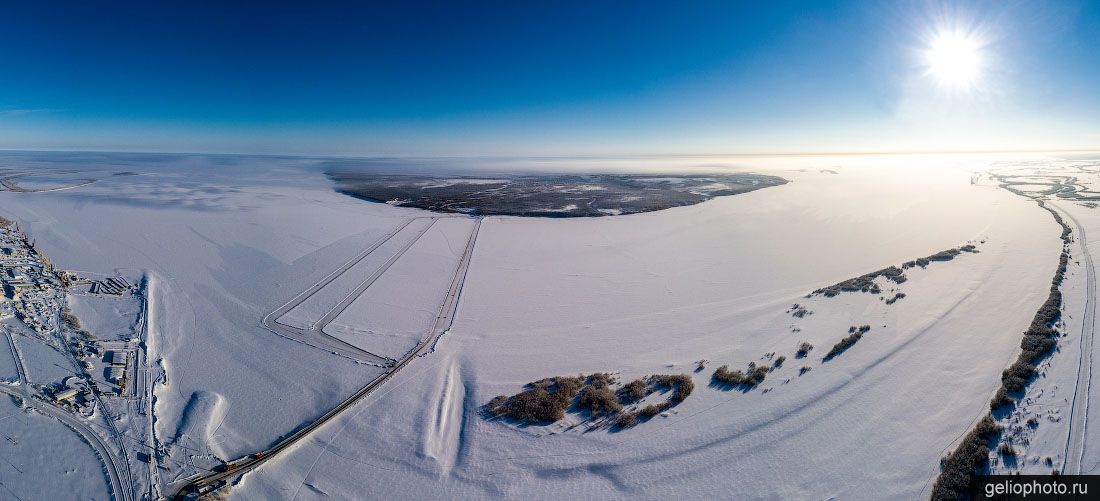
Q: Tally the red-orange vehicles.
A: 2